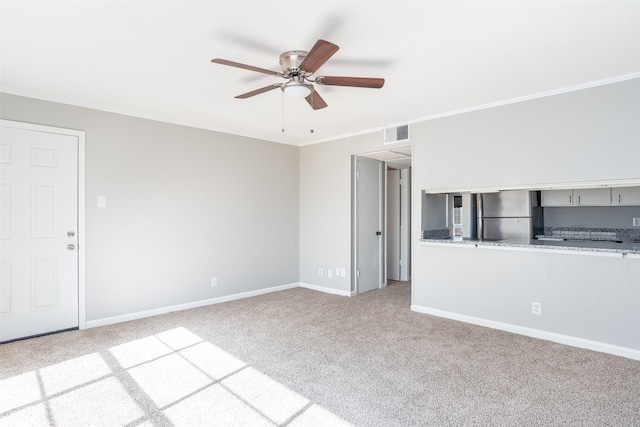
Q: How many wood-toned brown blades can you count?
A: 5